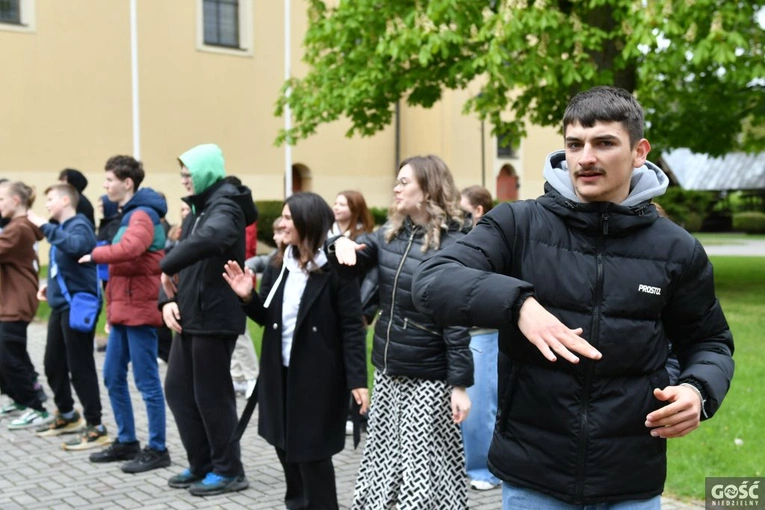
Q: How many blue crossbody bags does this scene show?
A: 1